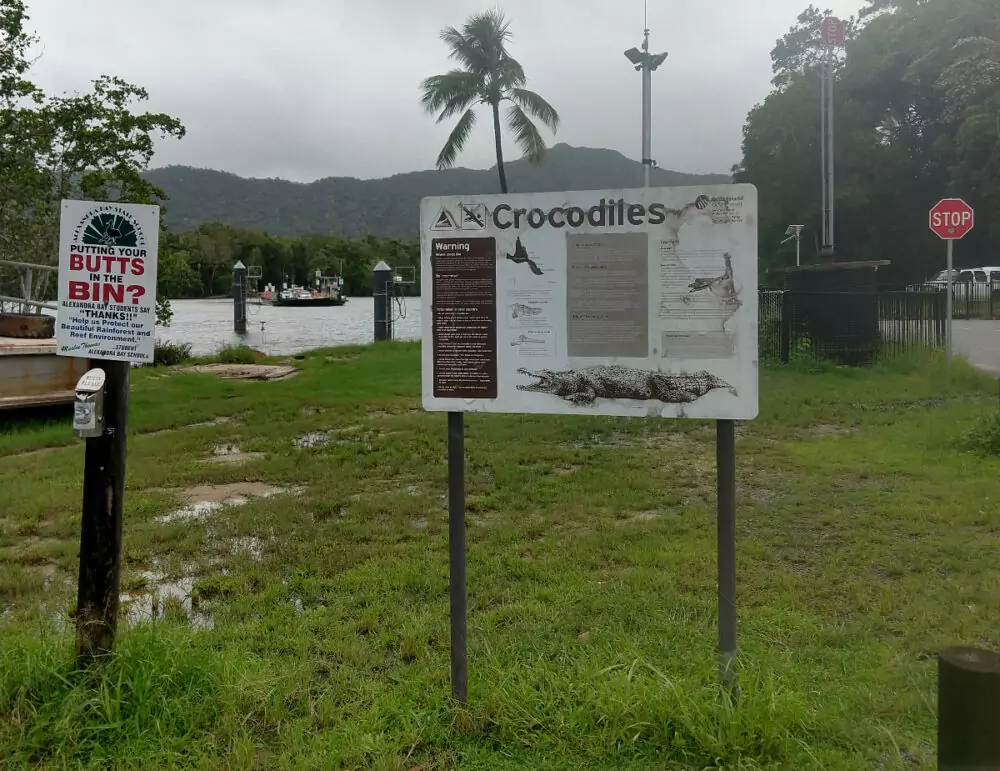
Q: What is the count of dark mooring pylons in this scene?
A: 2